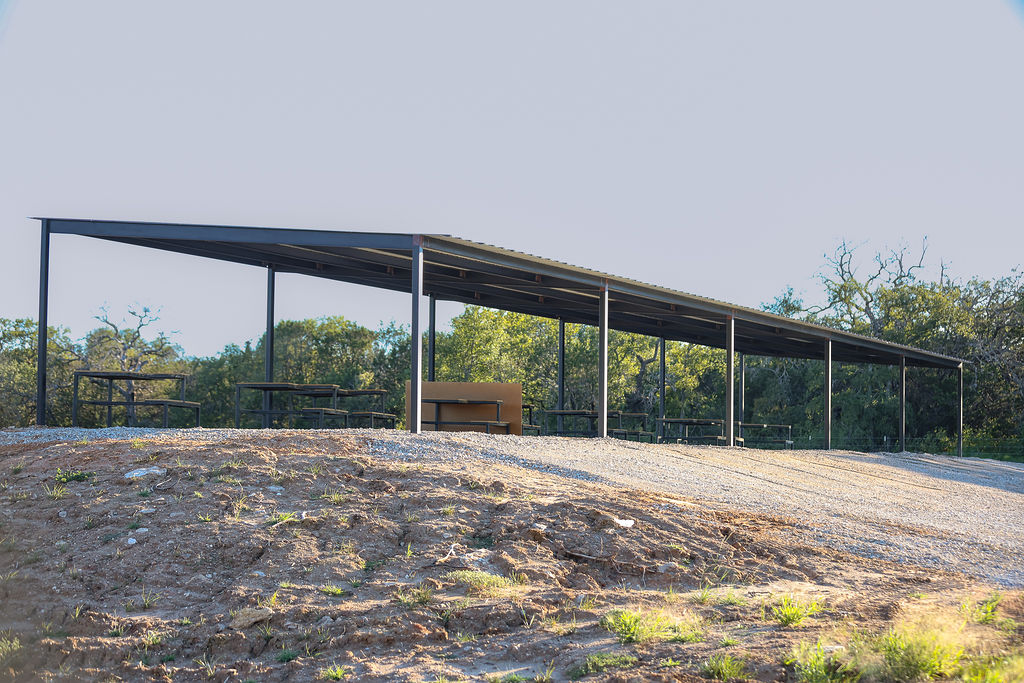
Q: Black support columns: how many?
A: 12